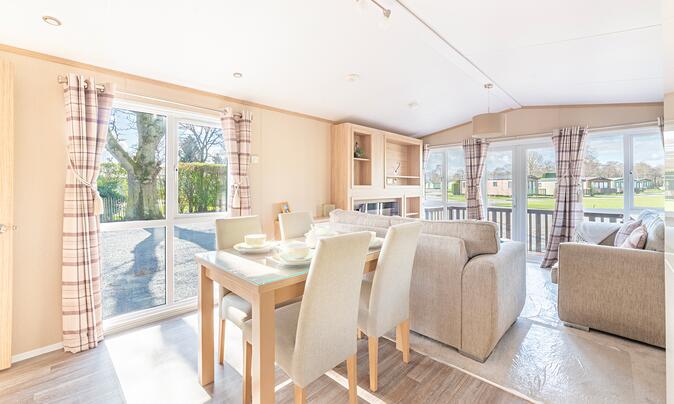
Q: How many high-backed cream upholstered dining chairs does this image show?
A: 4